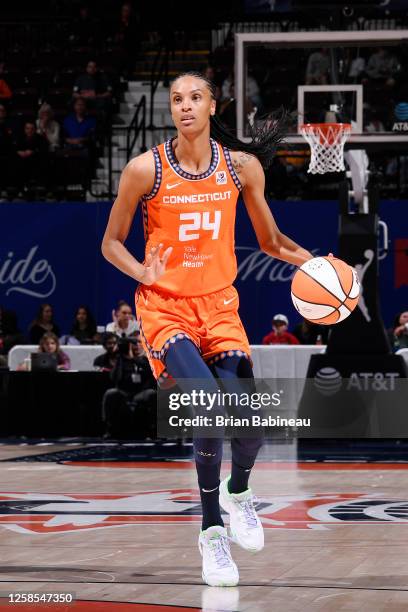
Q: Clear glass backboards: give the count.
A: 1